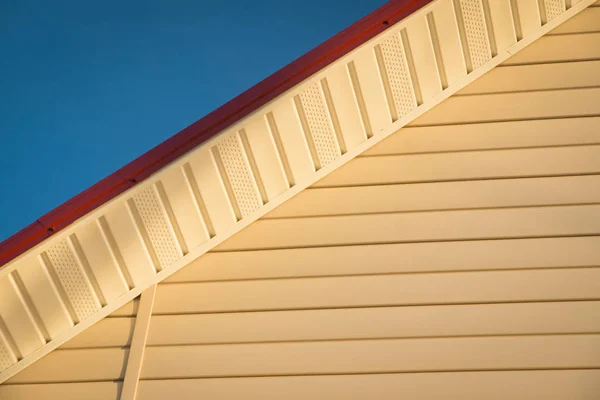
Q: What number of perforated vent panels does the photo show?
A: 8